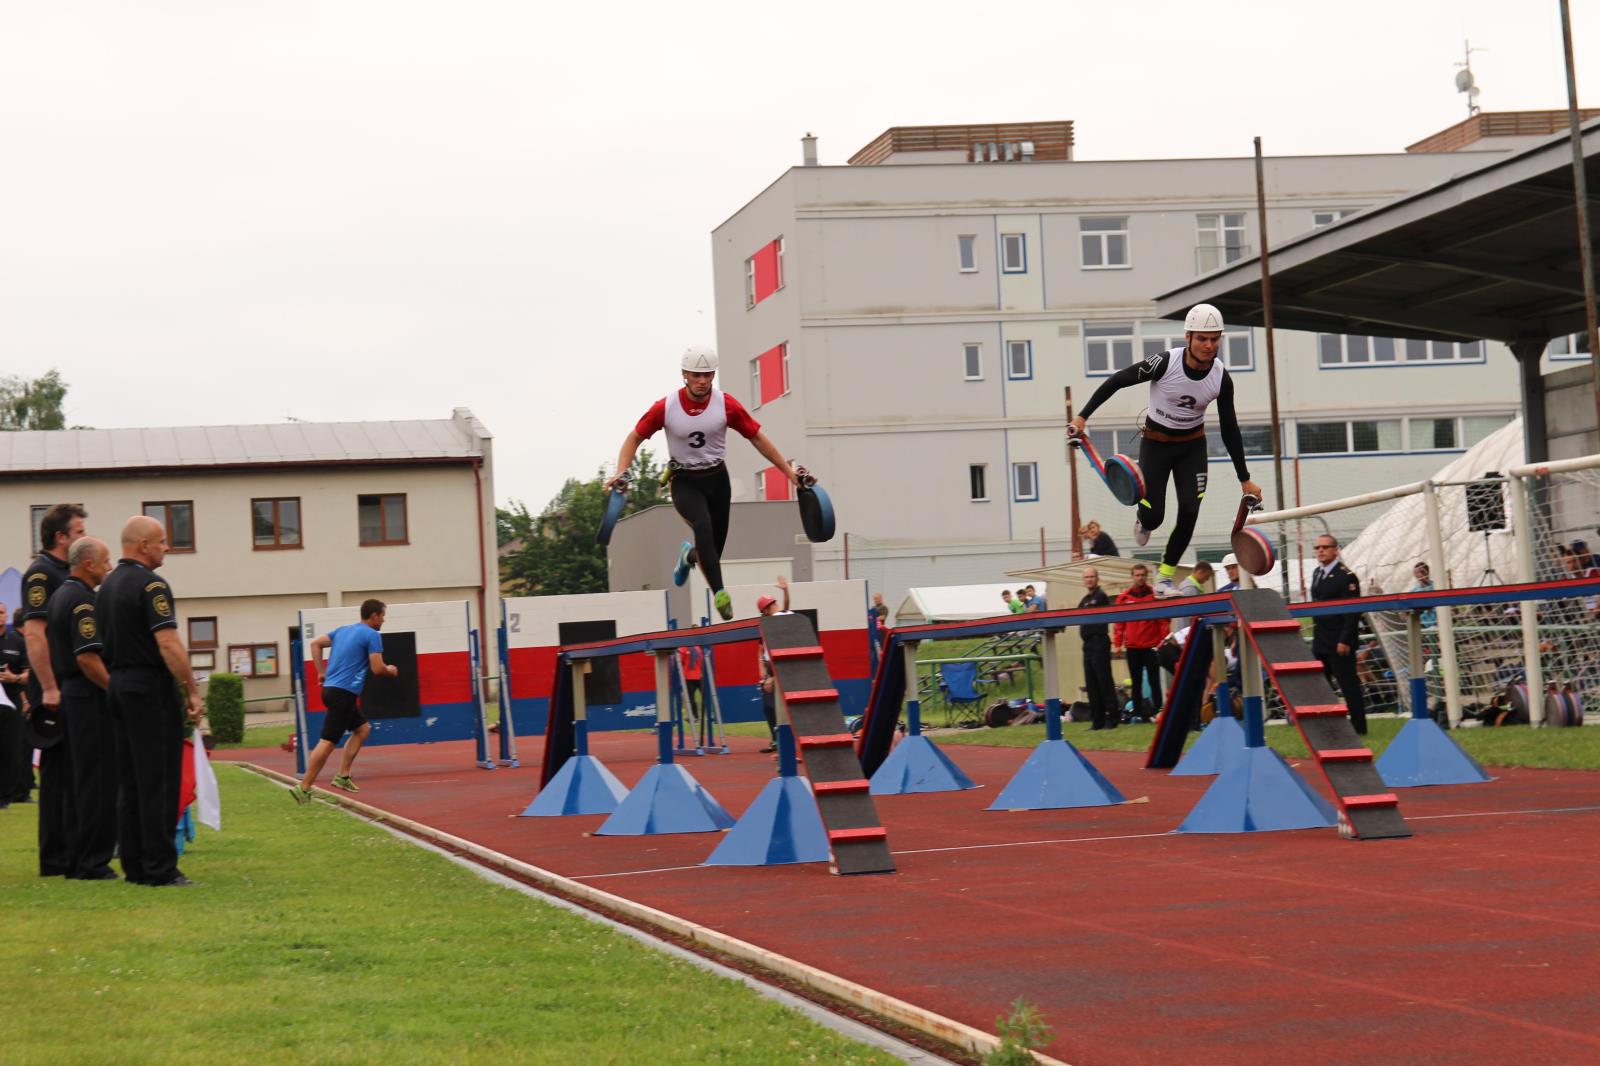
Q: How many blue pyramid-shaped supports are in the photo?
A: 8